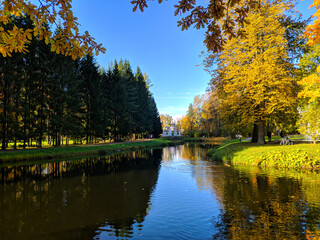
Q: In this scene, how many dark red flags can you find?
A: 0